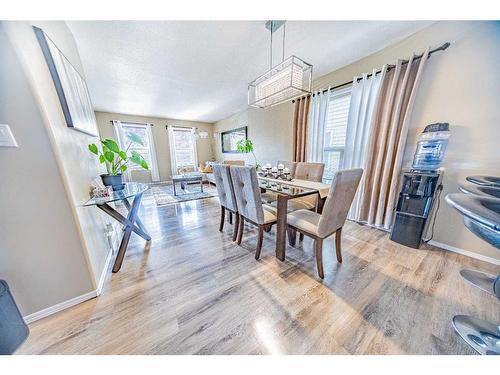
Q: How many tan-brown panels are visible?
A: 2